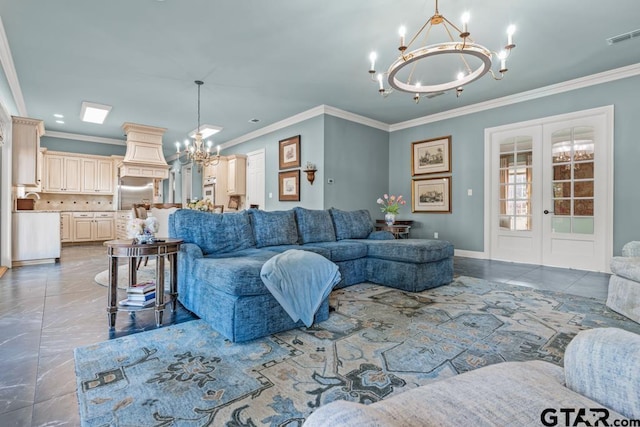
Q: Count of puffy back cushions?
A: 4